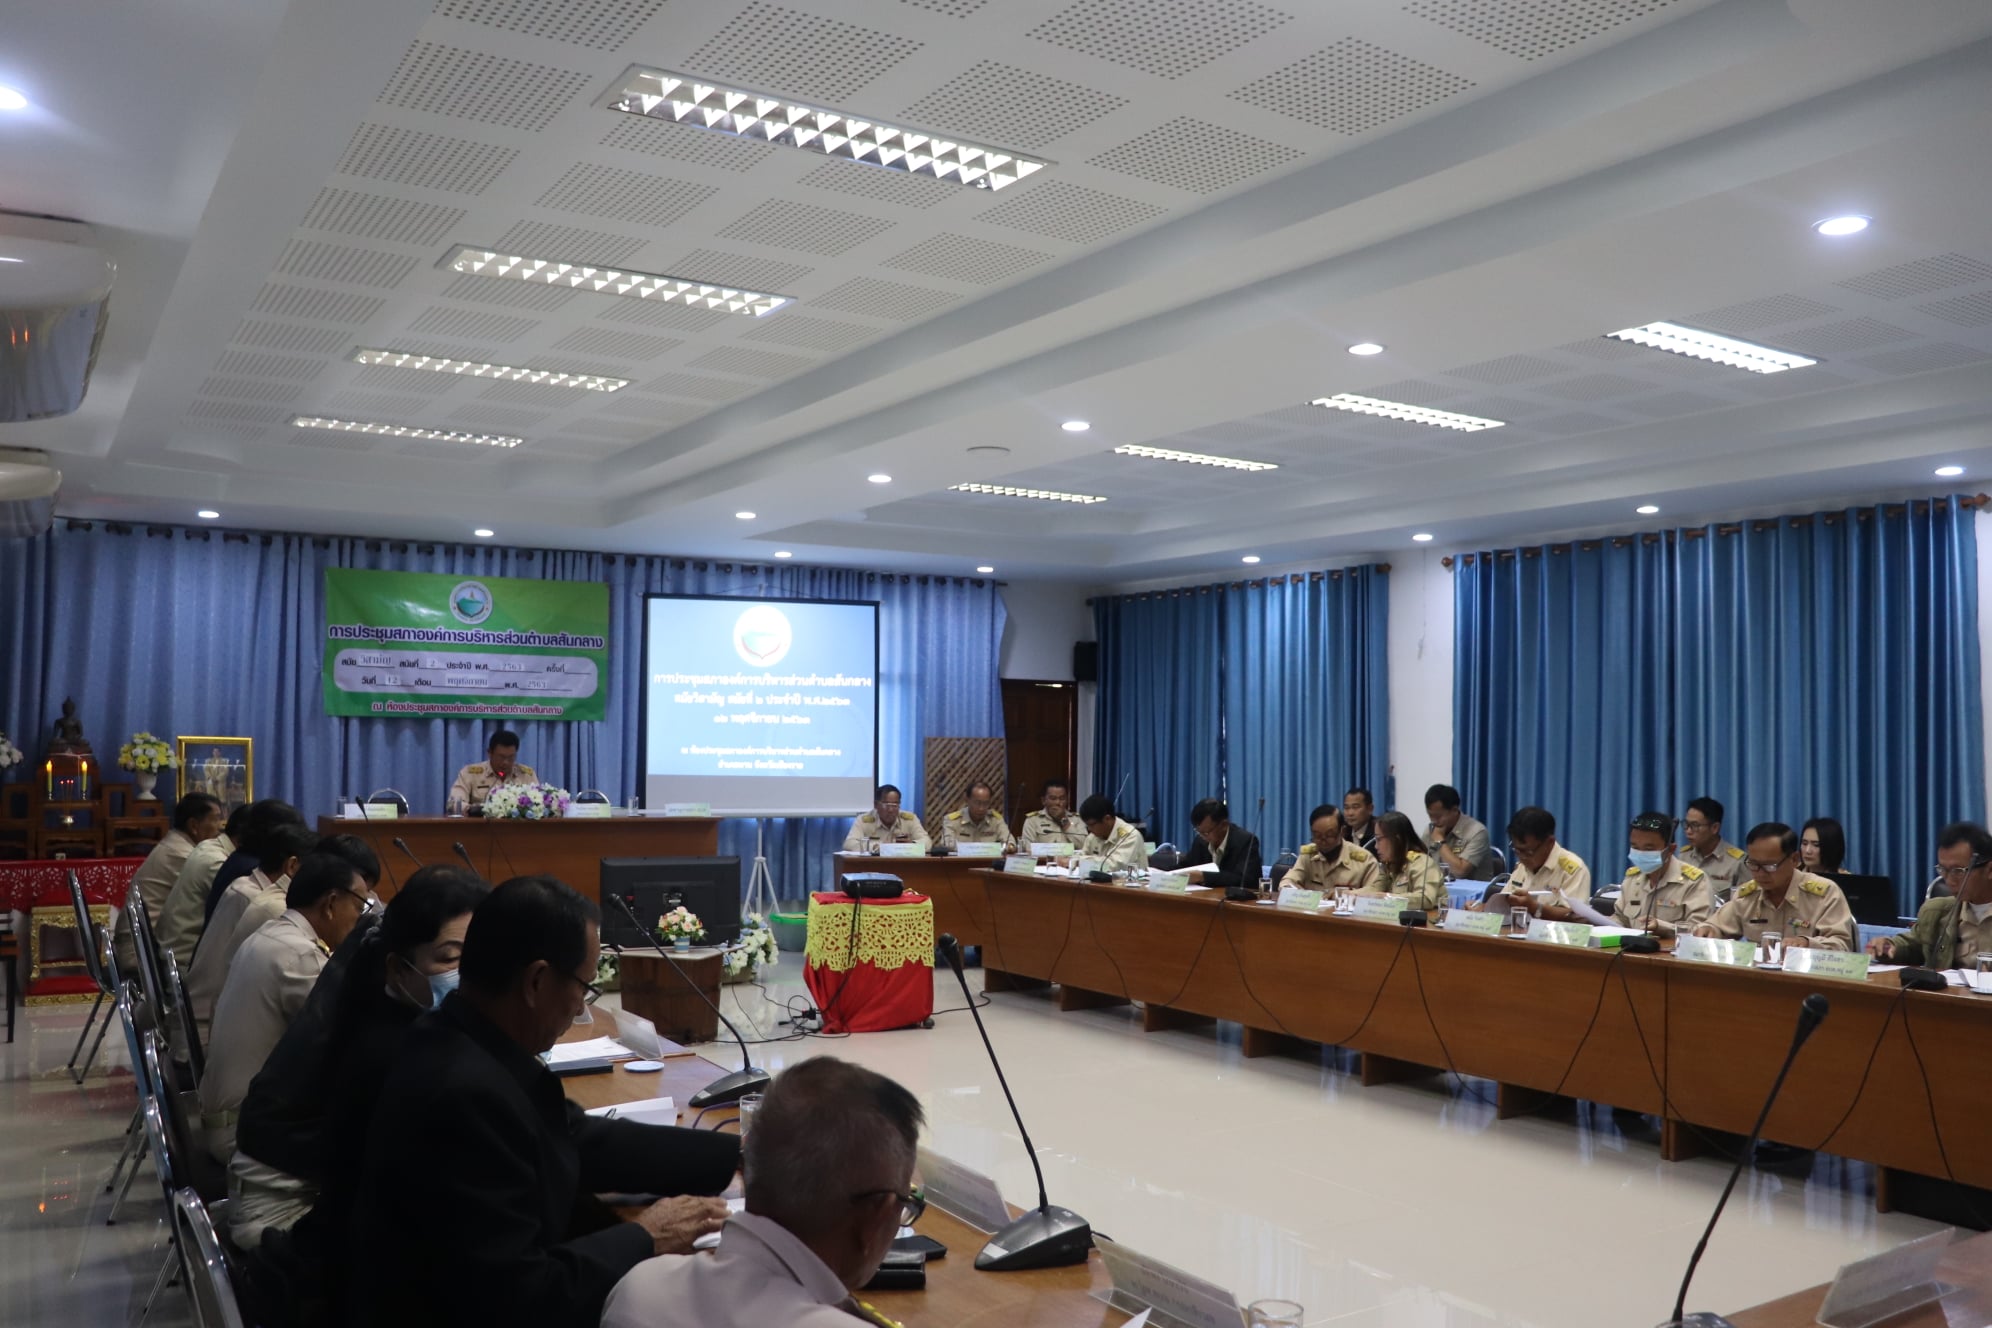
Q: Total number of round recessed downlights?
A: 14